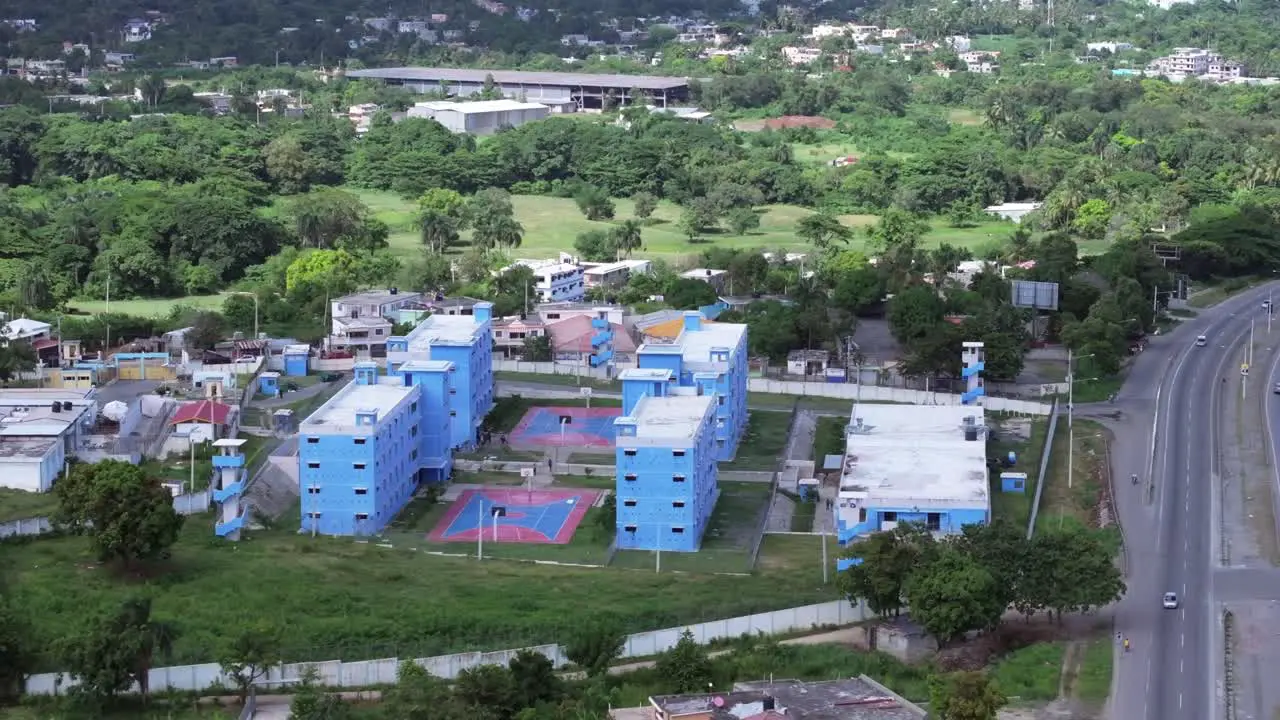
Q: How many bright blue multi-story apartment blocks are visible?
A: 4